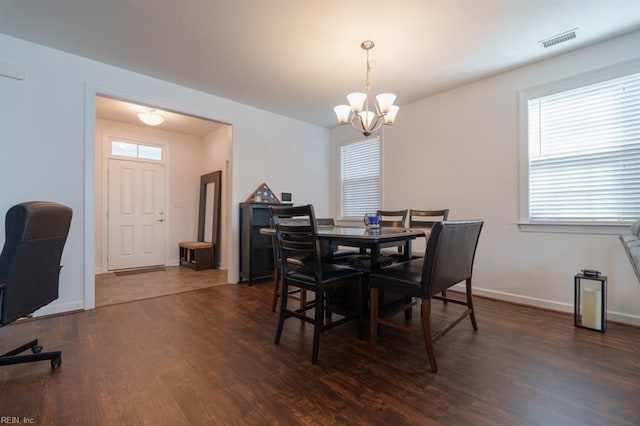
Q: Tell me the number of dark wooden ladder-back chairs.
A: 3